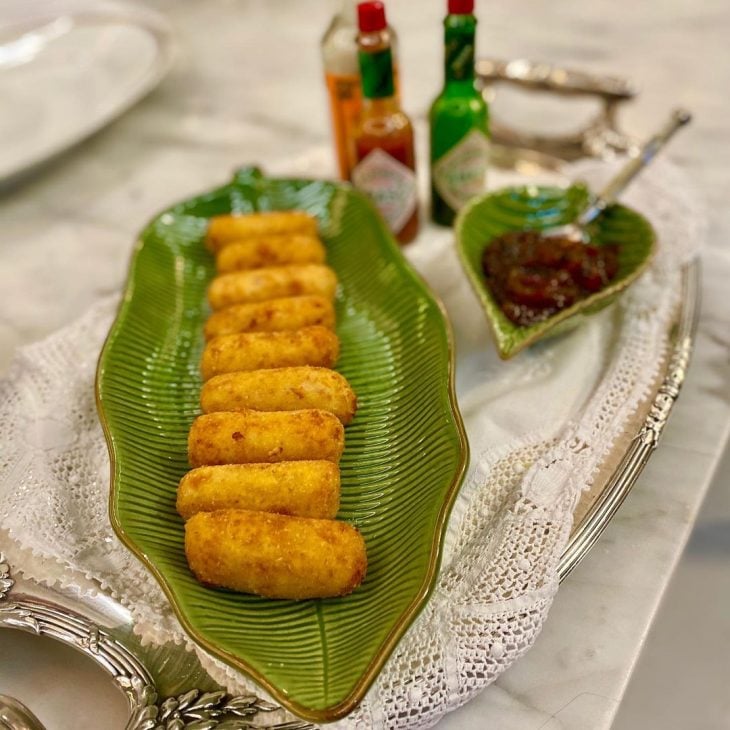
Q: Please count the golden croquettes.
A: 9